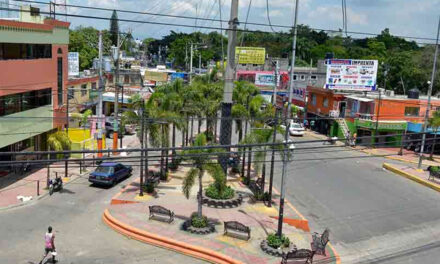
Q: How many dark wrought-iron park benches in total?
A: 4